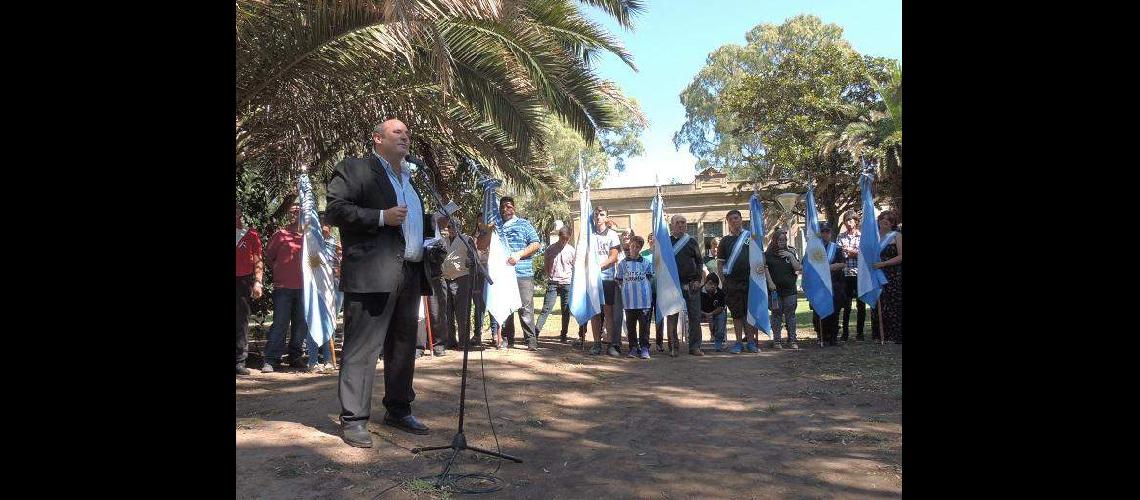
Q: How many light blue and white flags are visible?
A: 7